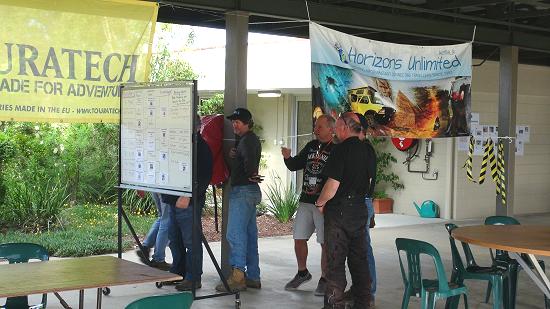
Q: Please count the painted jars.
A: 0